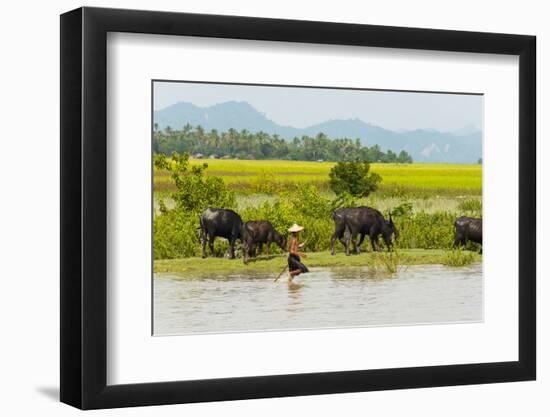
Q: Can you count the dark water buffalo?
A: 5